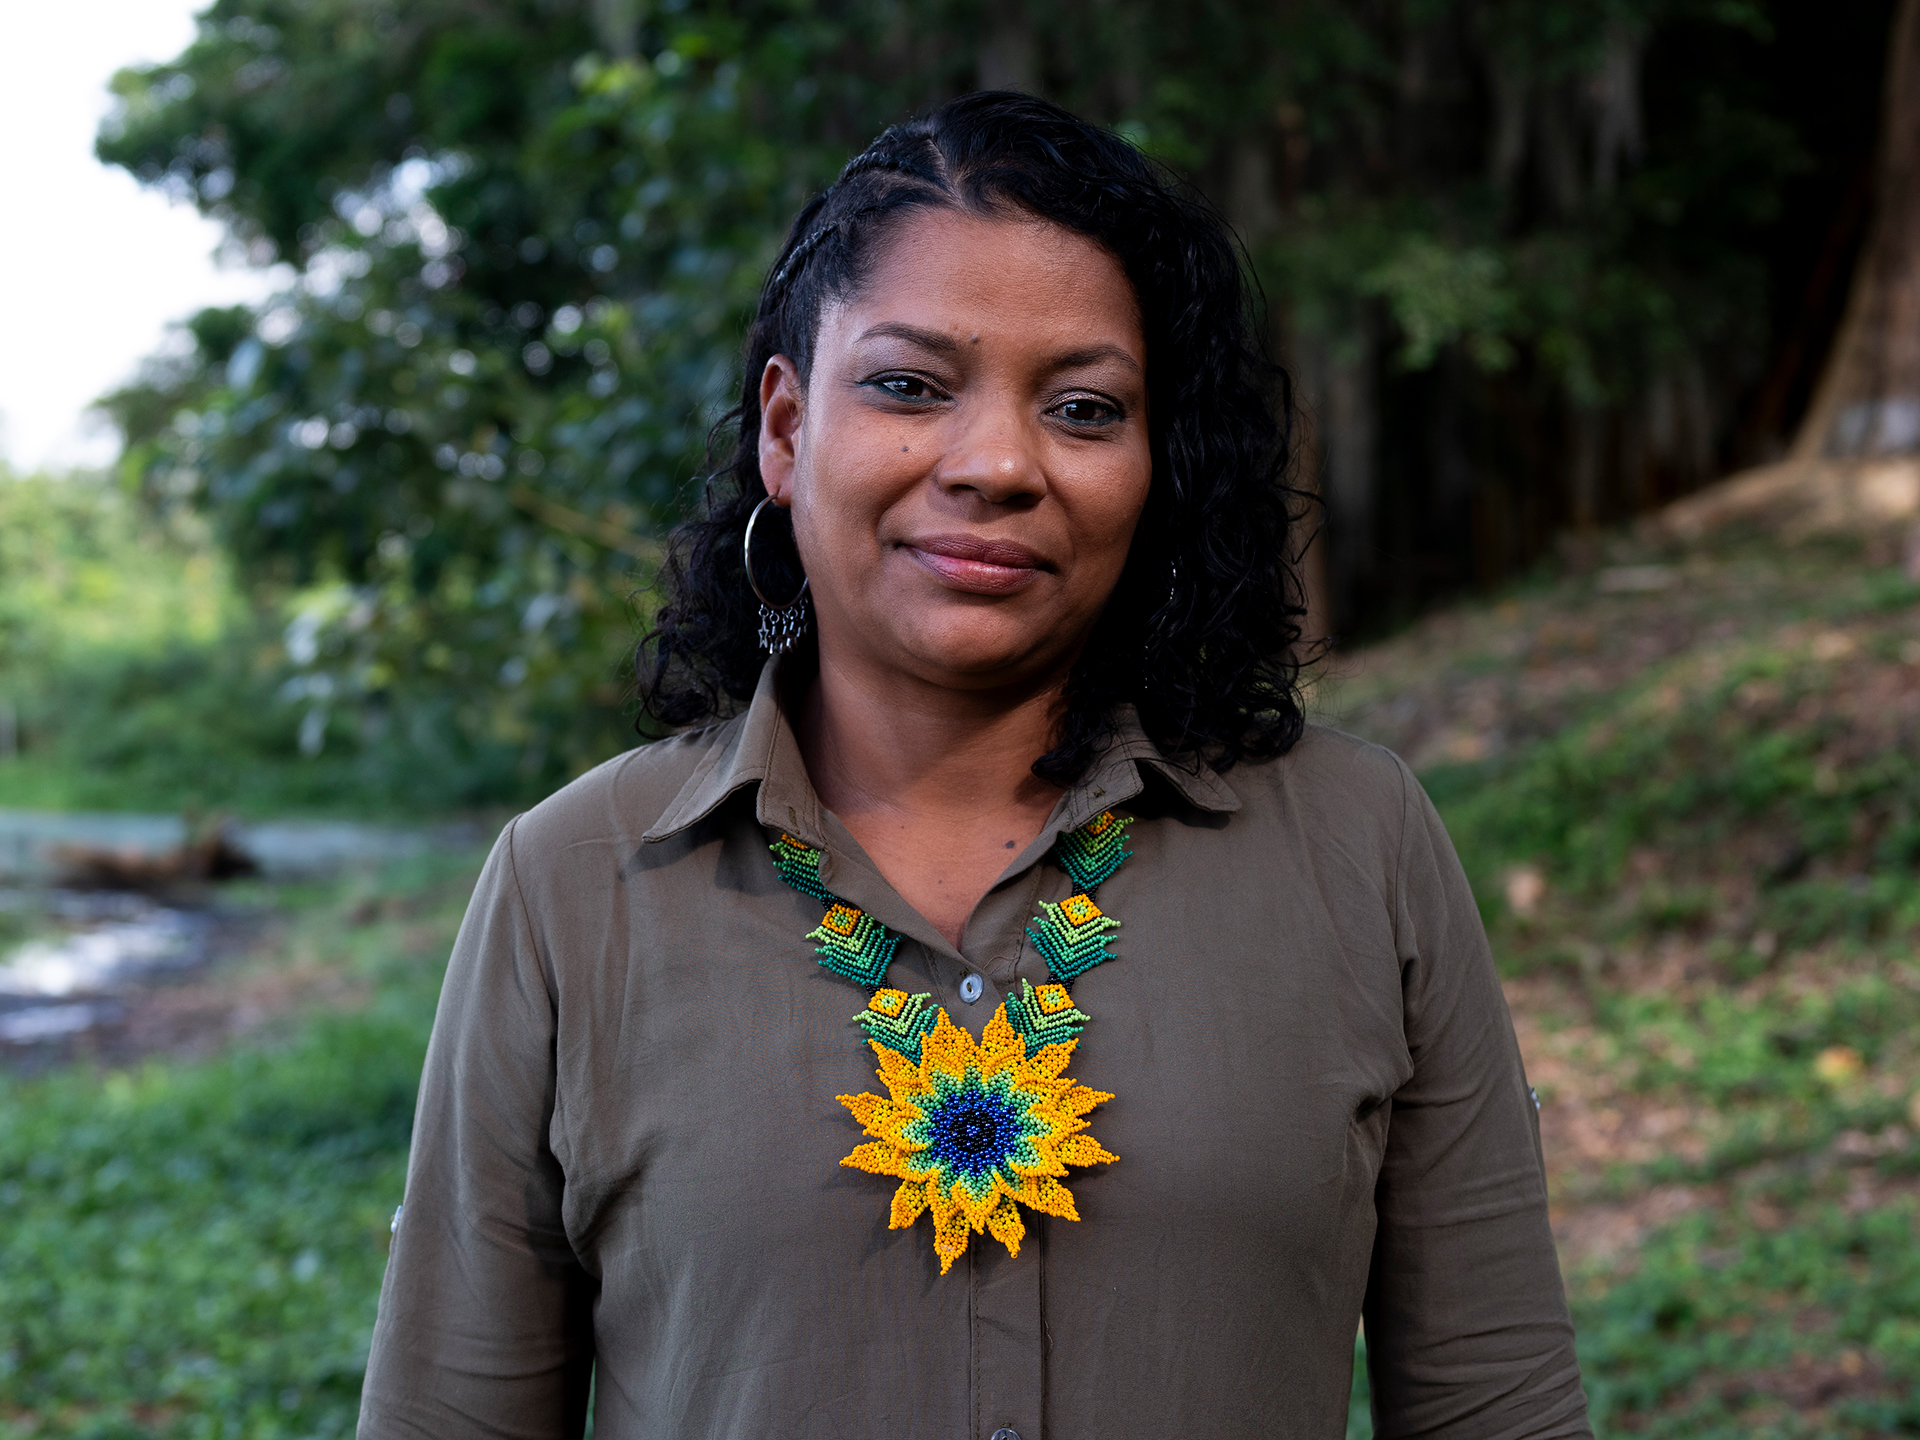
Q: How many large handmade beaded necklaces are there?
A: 1